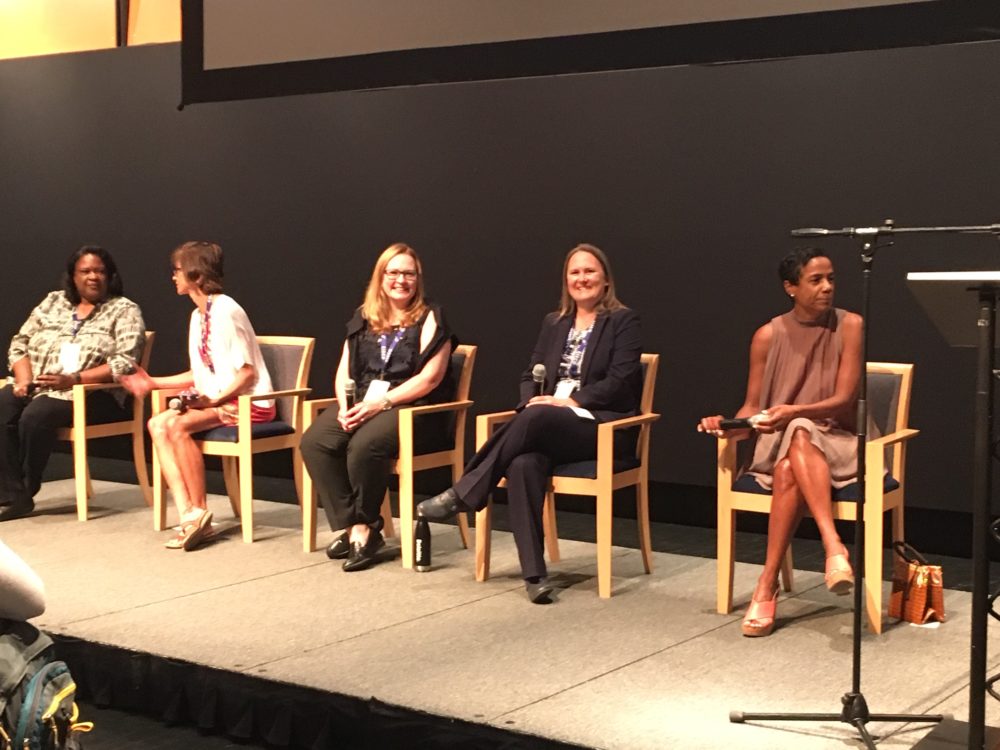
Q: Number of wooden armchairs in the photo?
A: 5